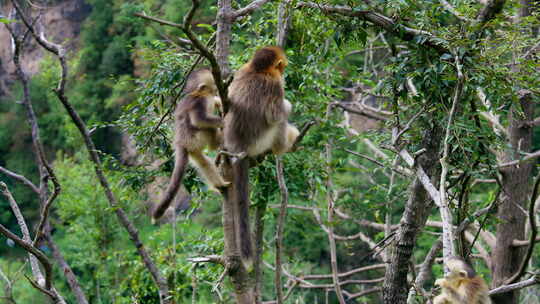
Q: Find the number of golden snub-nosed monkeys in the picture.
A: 3